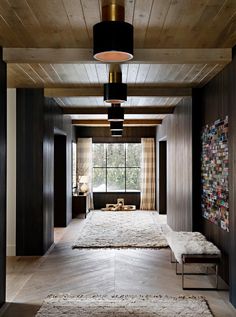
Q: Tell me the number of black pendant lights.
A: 5